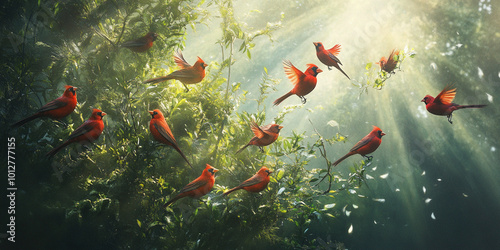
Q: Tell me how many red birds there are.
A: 13